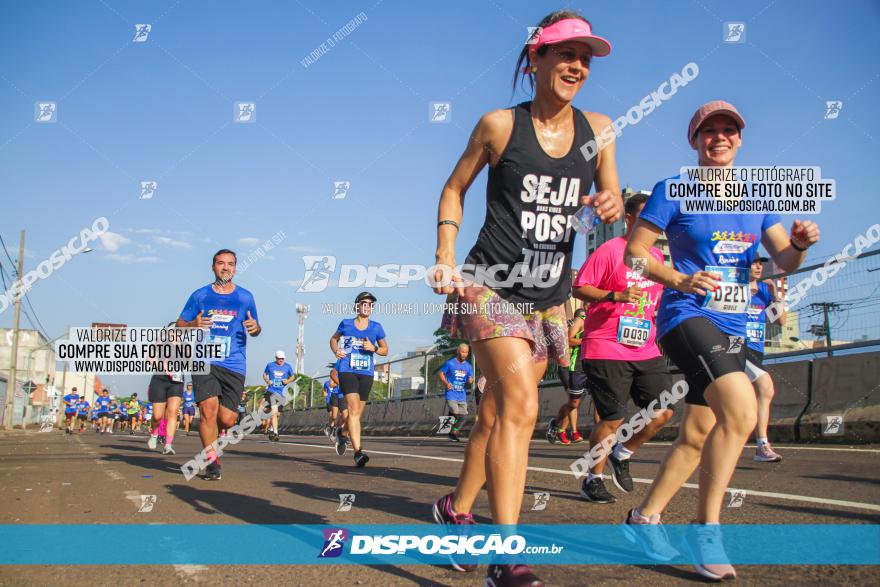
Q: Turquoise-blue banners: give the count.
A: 1